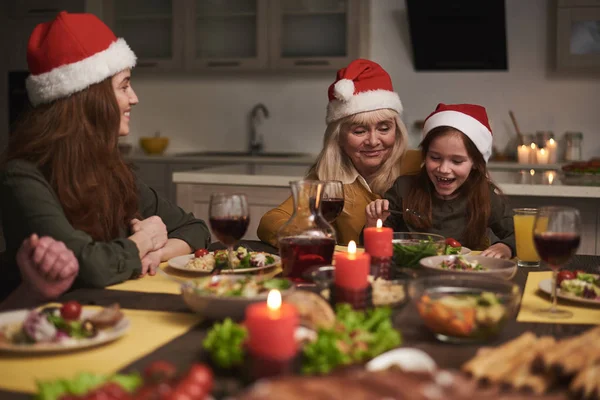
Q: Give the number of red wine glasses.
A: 3